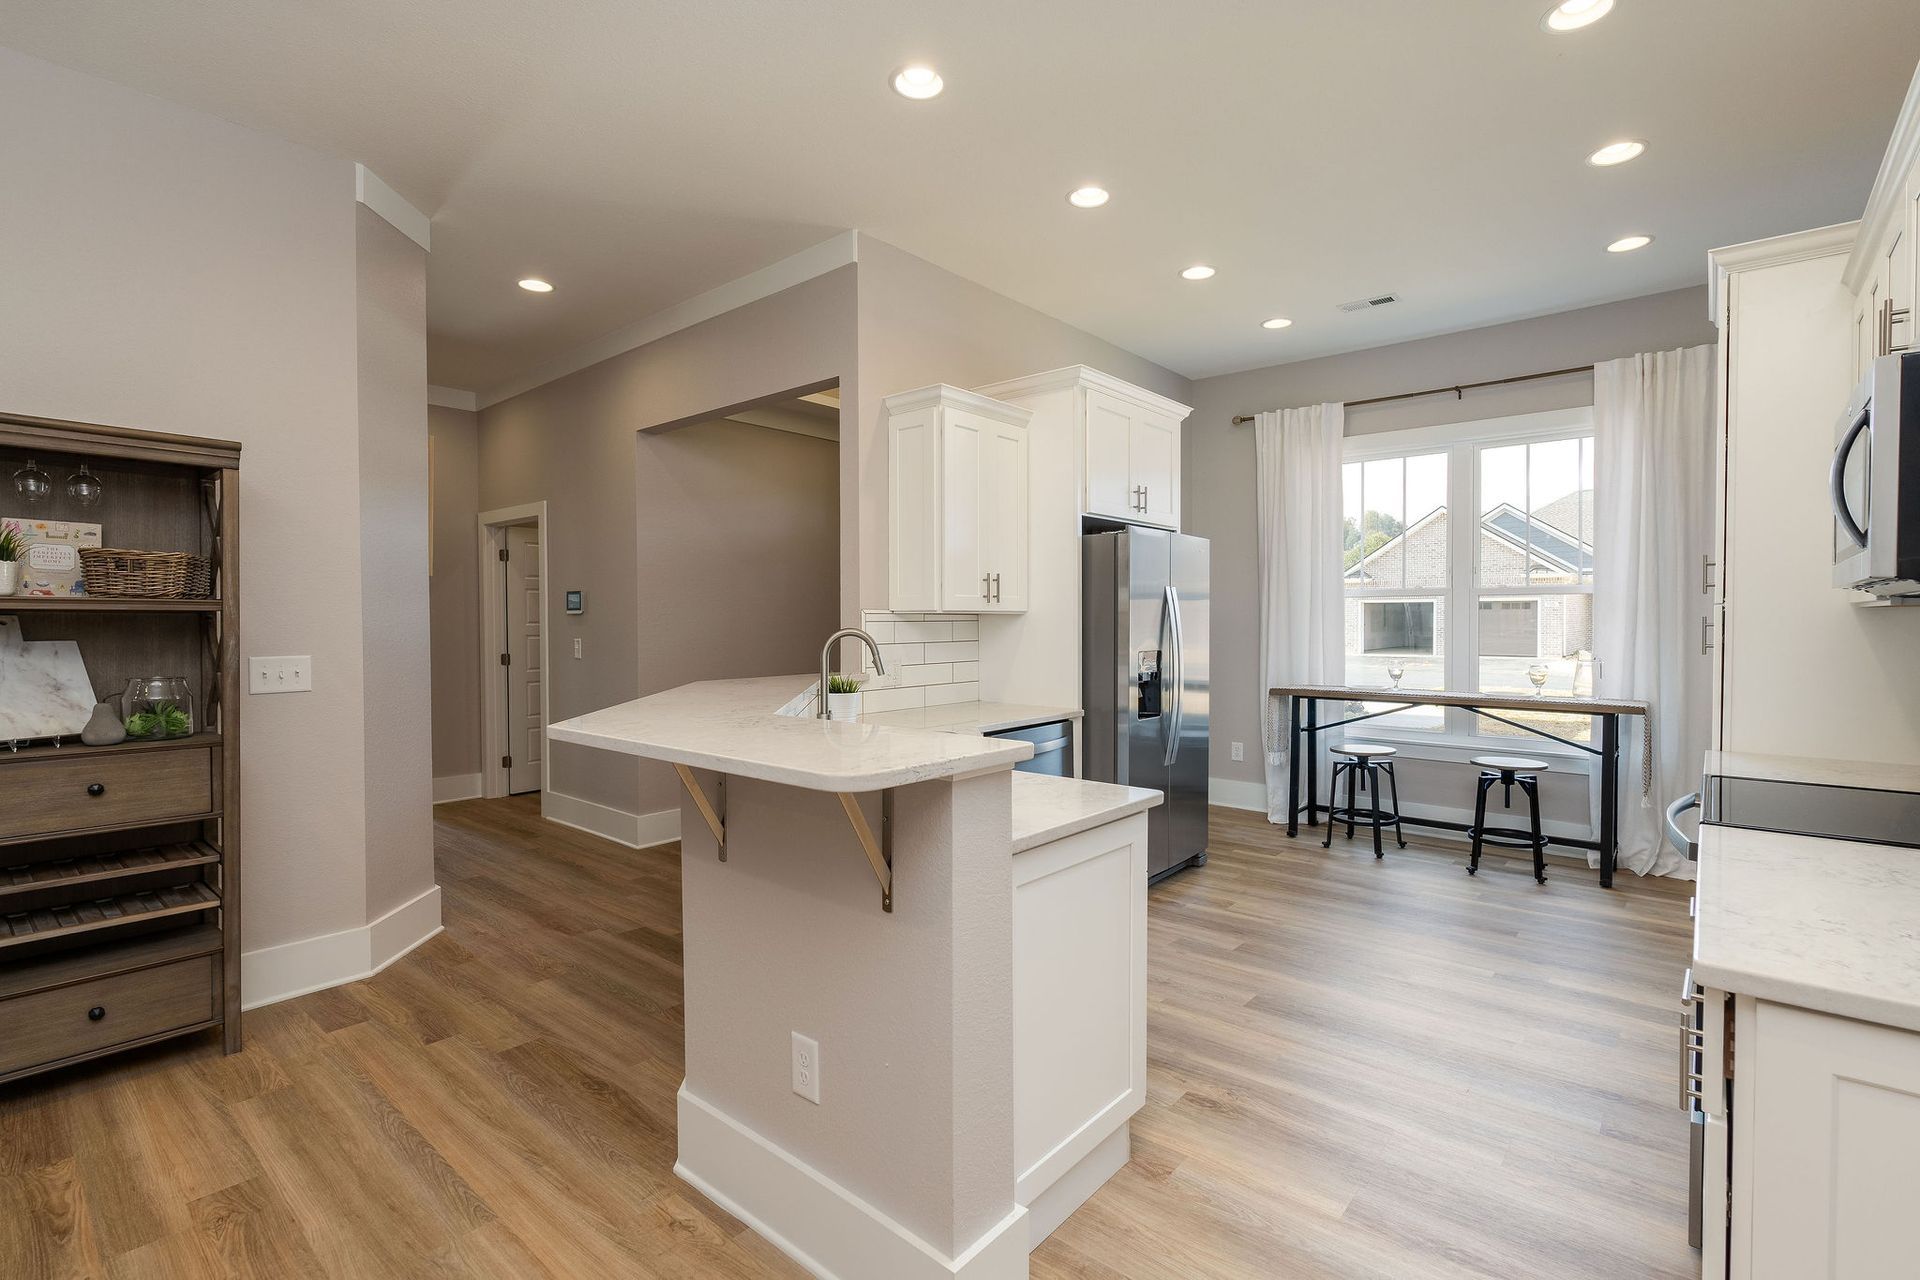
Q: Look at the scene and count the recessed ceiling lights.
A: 8